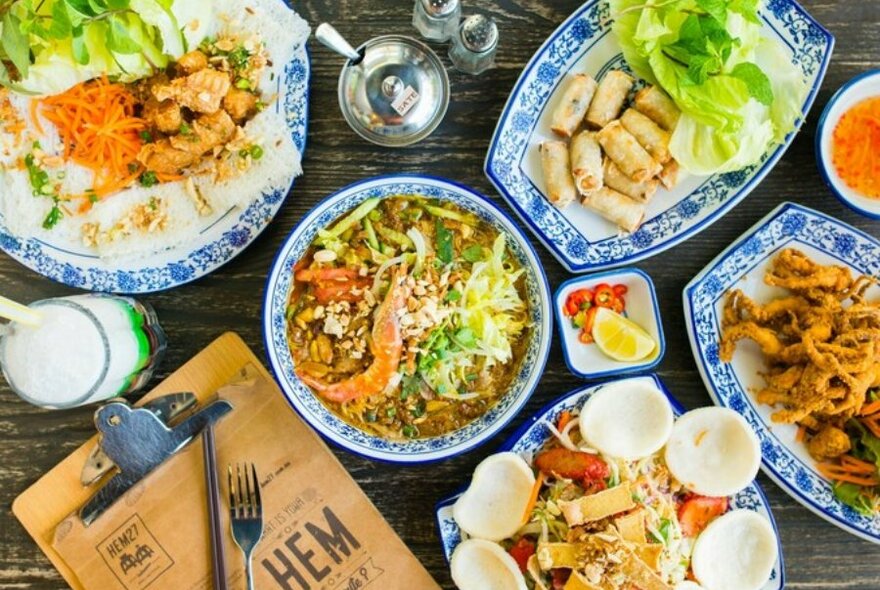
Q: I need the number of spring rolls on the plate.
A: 10